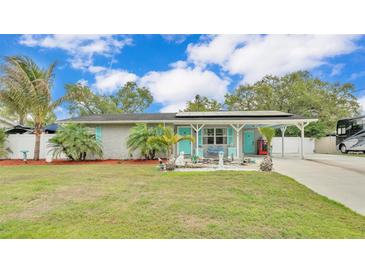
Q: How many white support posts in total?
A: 4